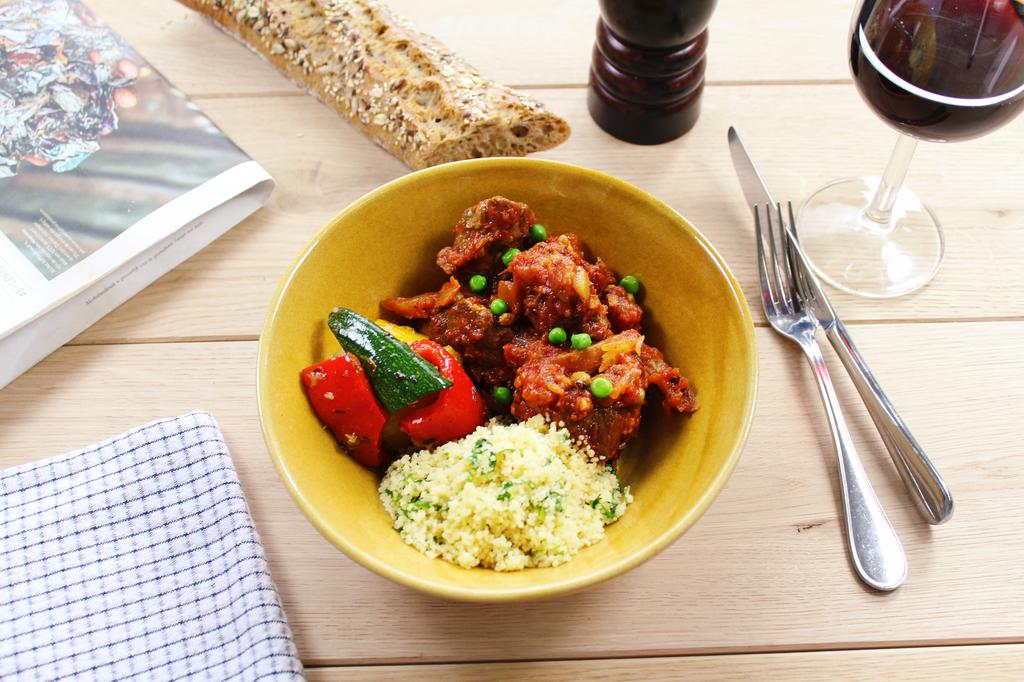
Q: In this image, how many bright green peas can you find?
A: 9